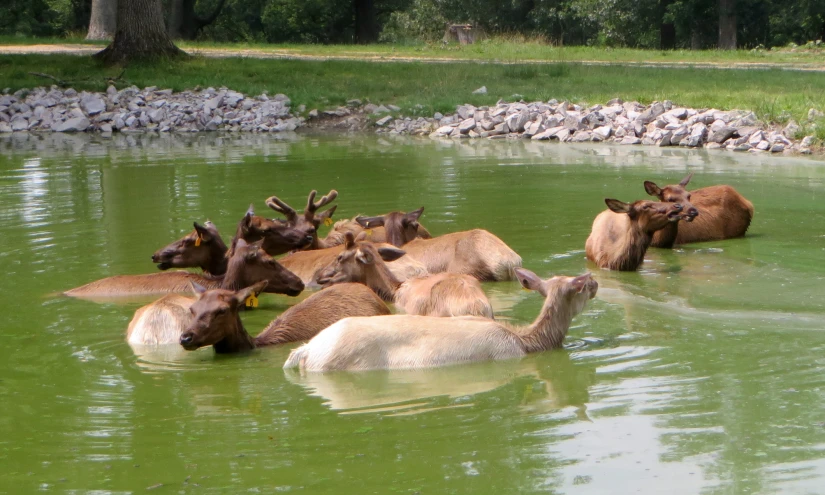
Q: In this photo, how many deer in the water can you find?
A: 10